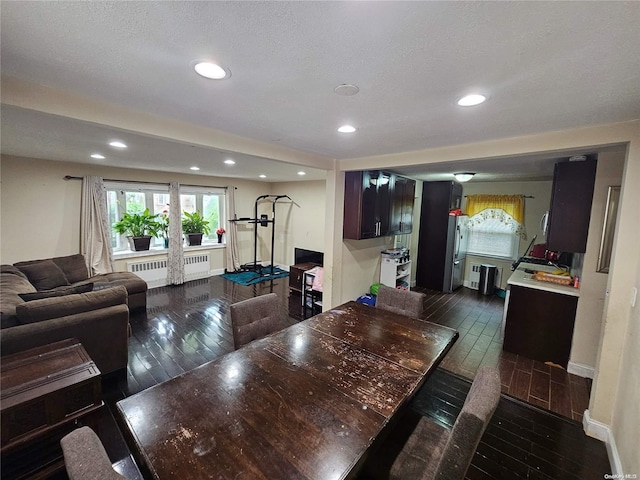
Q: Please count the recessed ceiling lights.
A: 9